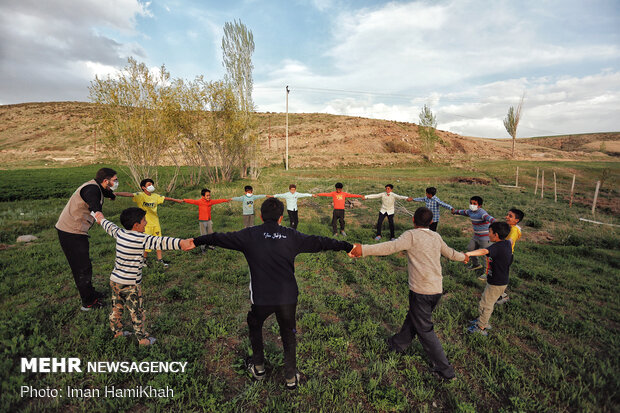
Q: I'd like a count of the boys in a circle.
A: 13